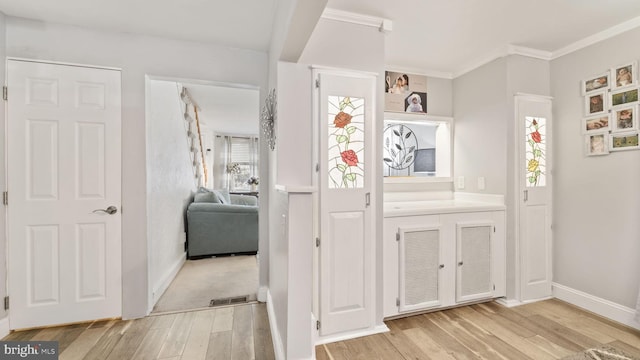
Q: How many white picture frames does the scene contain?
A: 8